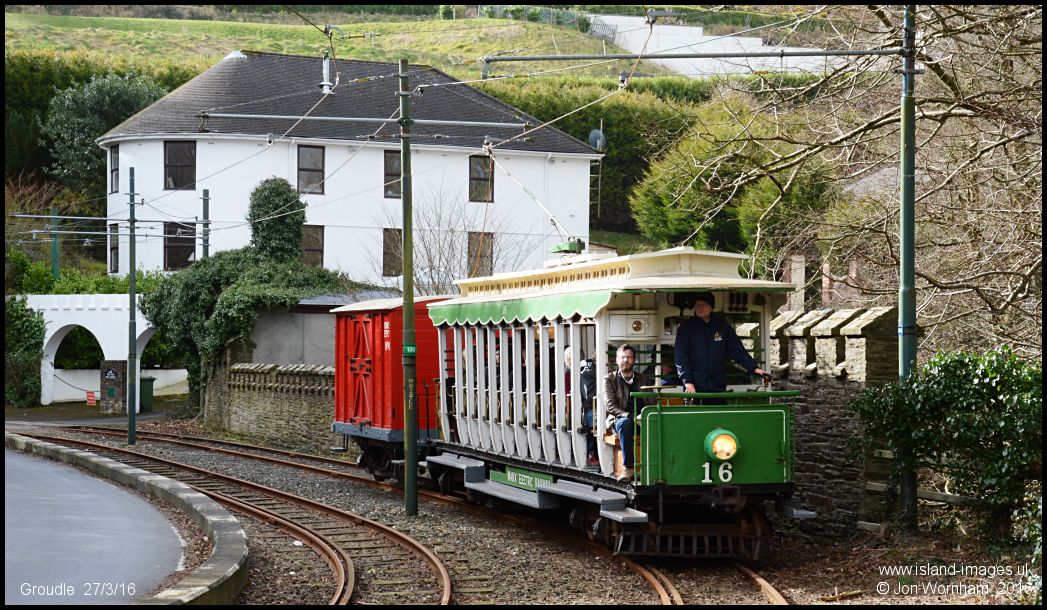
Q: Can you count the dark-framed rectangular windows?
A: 10